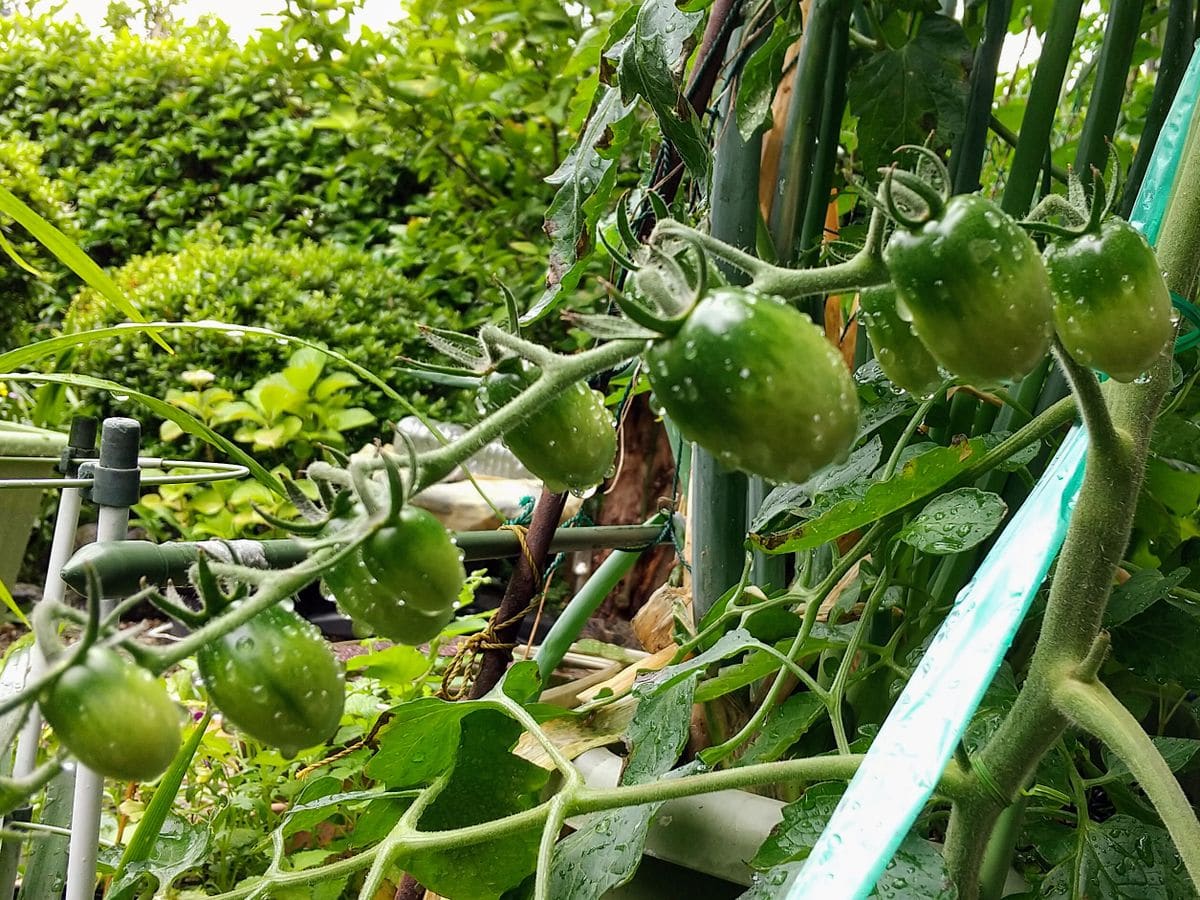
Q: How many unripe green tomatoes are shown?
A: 9